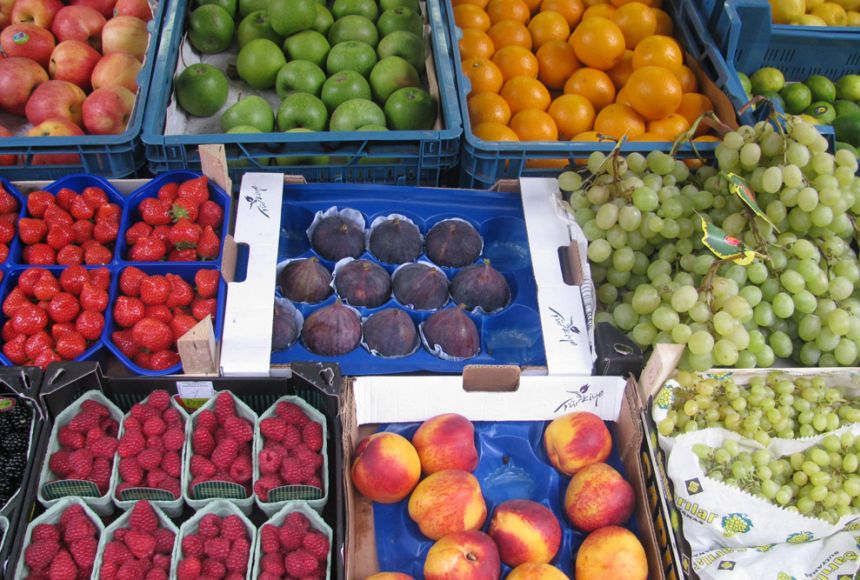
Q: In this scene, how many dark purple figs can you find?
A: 11